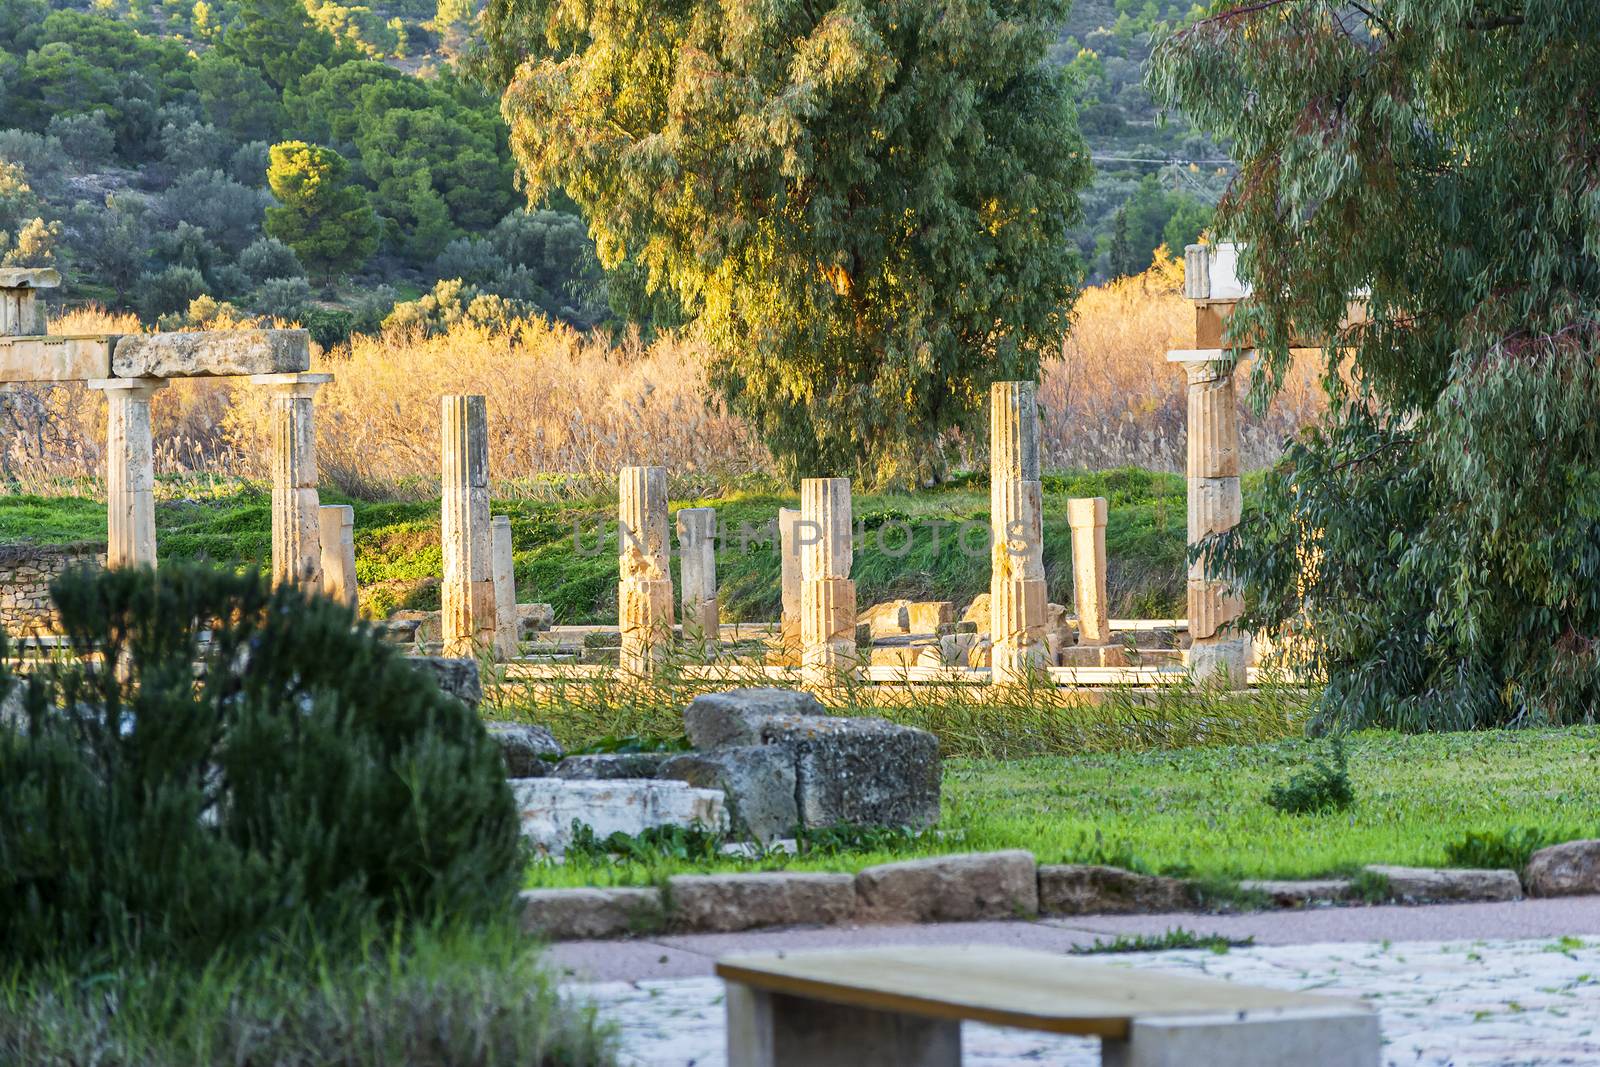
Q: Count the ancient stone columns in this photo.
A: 12